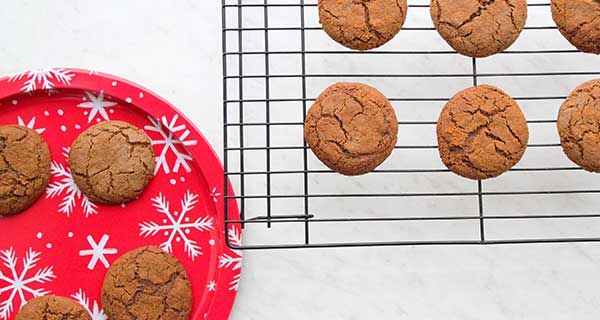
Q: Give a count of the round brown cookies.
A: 10